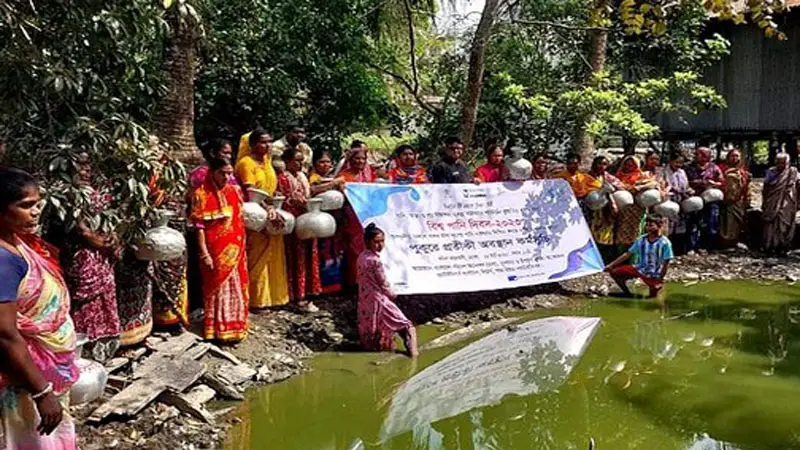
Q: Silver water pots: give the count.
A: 13